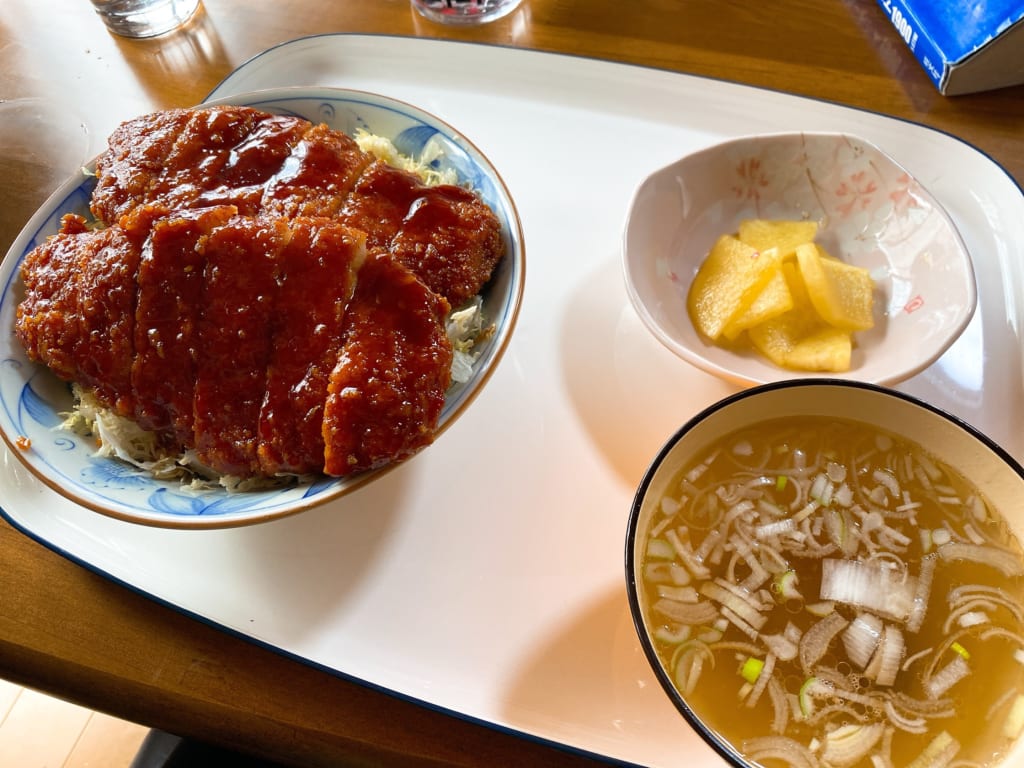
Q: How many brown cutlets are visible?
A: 2